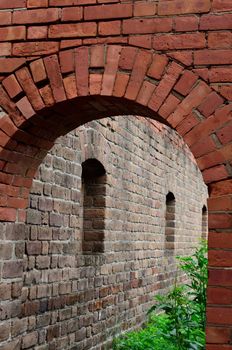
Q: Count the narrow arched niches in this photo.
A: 3